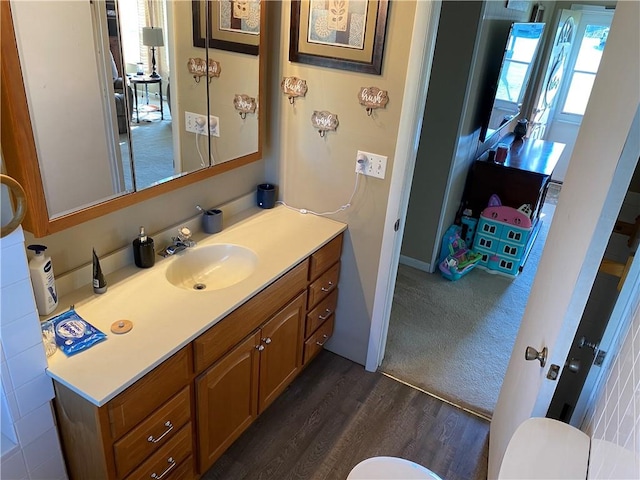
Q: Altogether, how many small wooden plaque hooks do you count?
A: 3